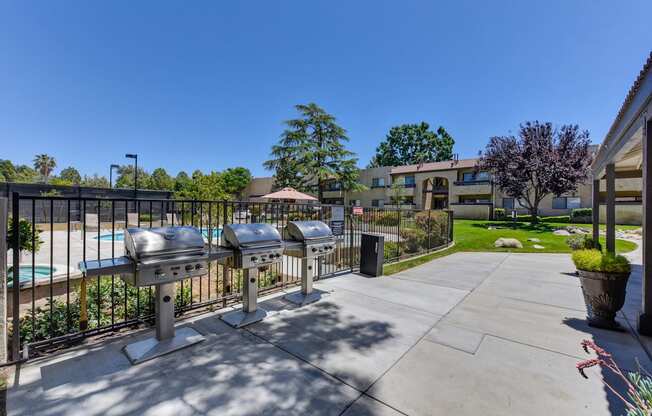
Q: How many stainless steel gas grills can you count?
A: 3